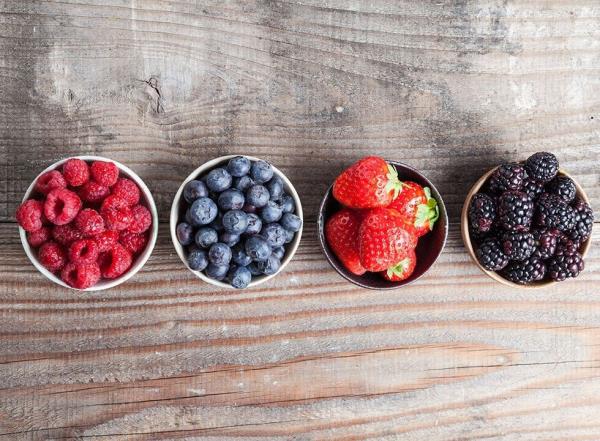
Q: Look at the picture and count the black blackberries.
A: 14